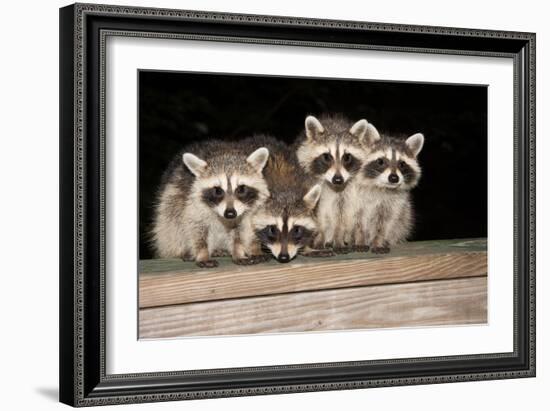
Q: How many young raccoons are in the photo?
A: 4